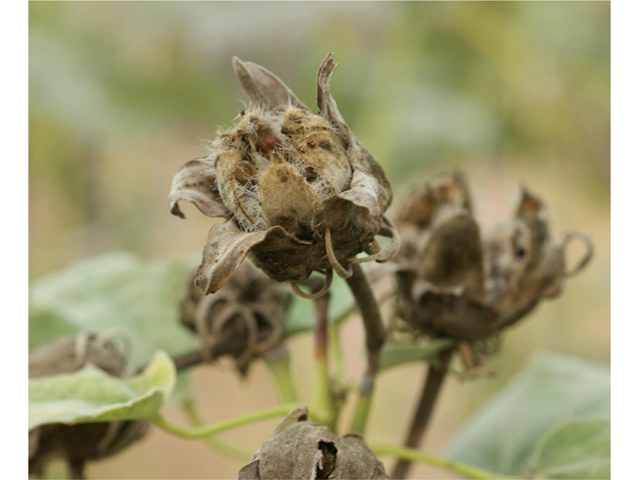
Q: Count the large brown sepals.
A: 5